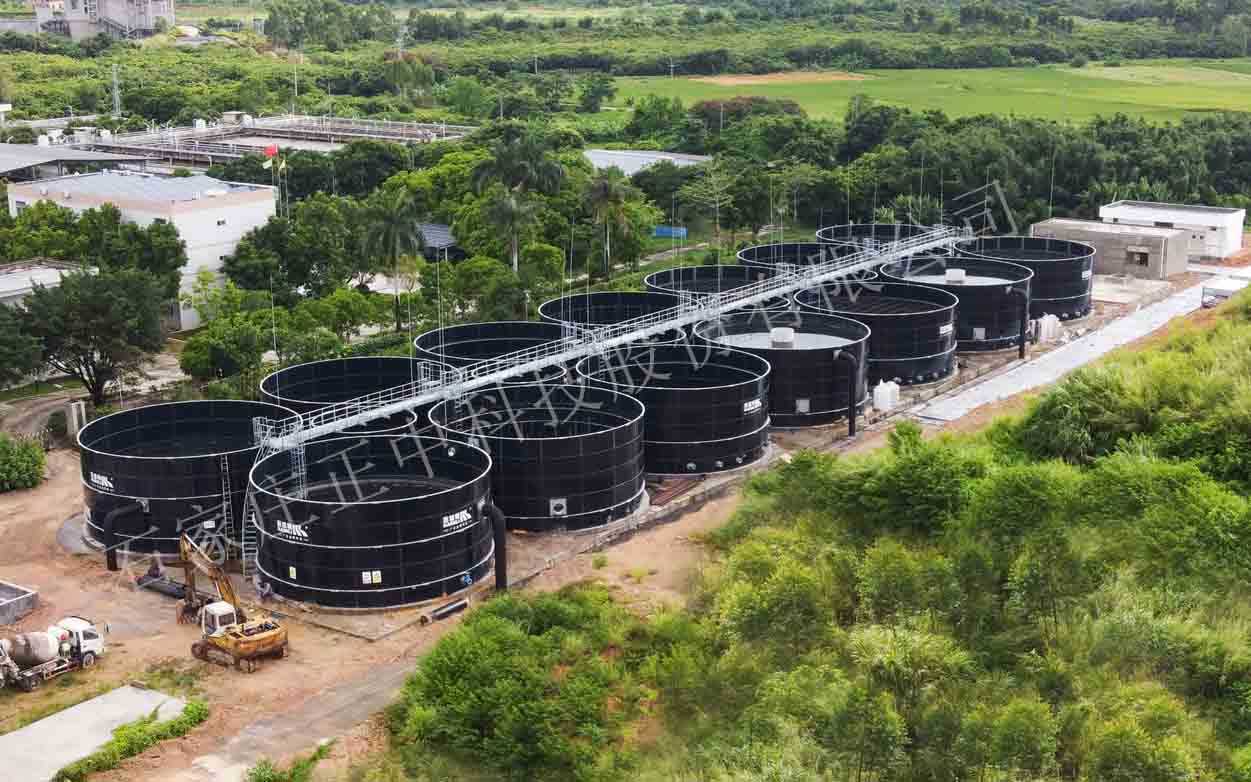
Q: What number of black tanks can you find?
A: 14